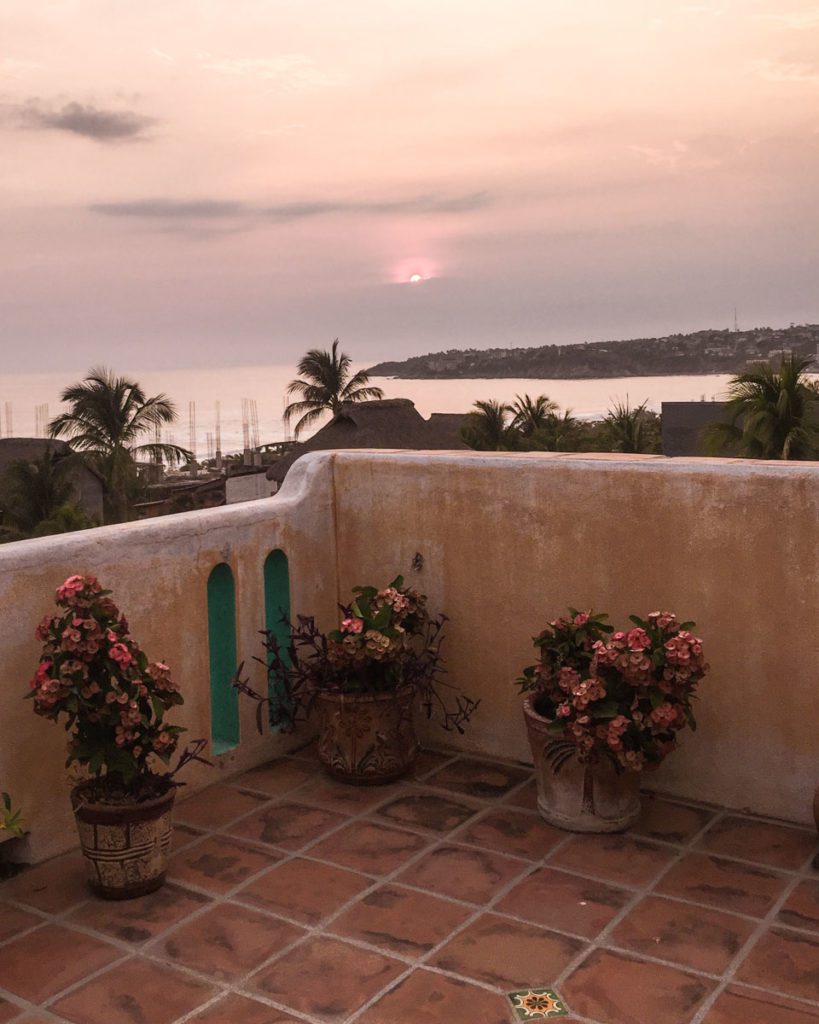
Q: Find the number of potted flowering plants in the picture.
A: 3